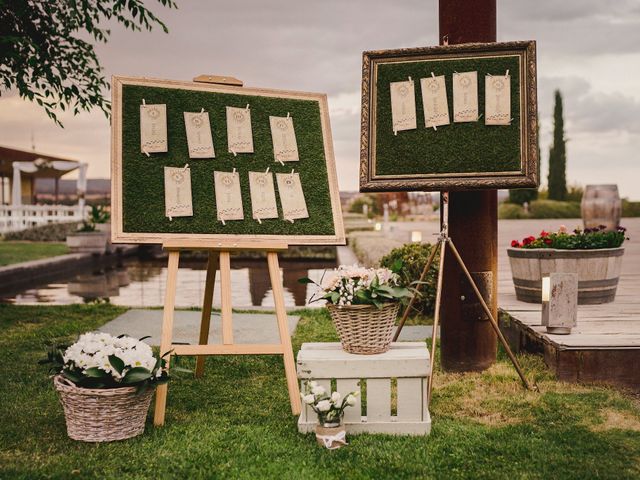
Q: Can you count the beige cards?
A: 12